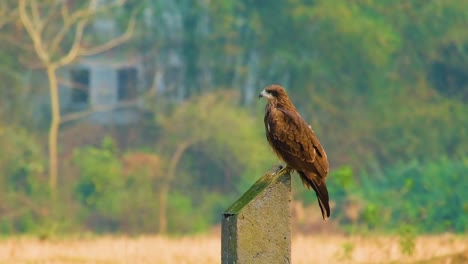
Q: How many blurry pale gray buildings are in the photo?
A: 1